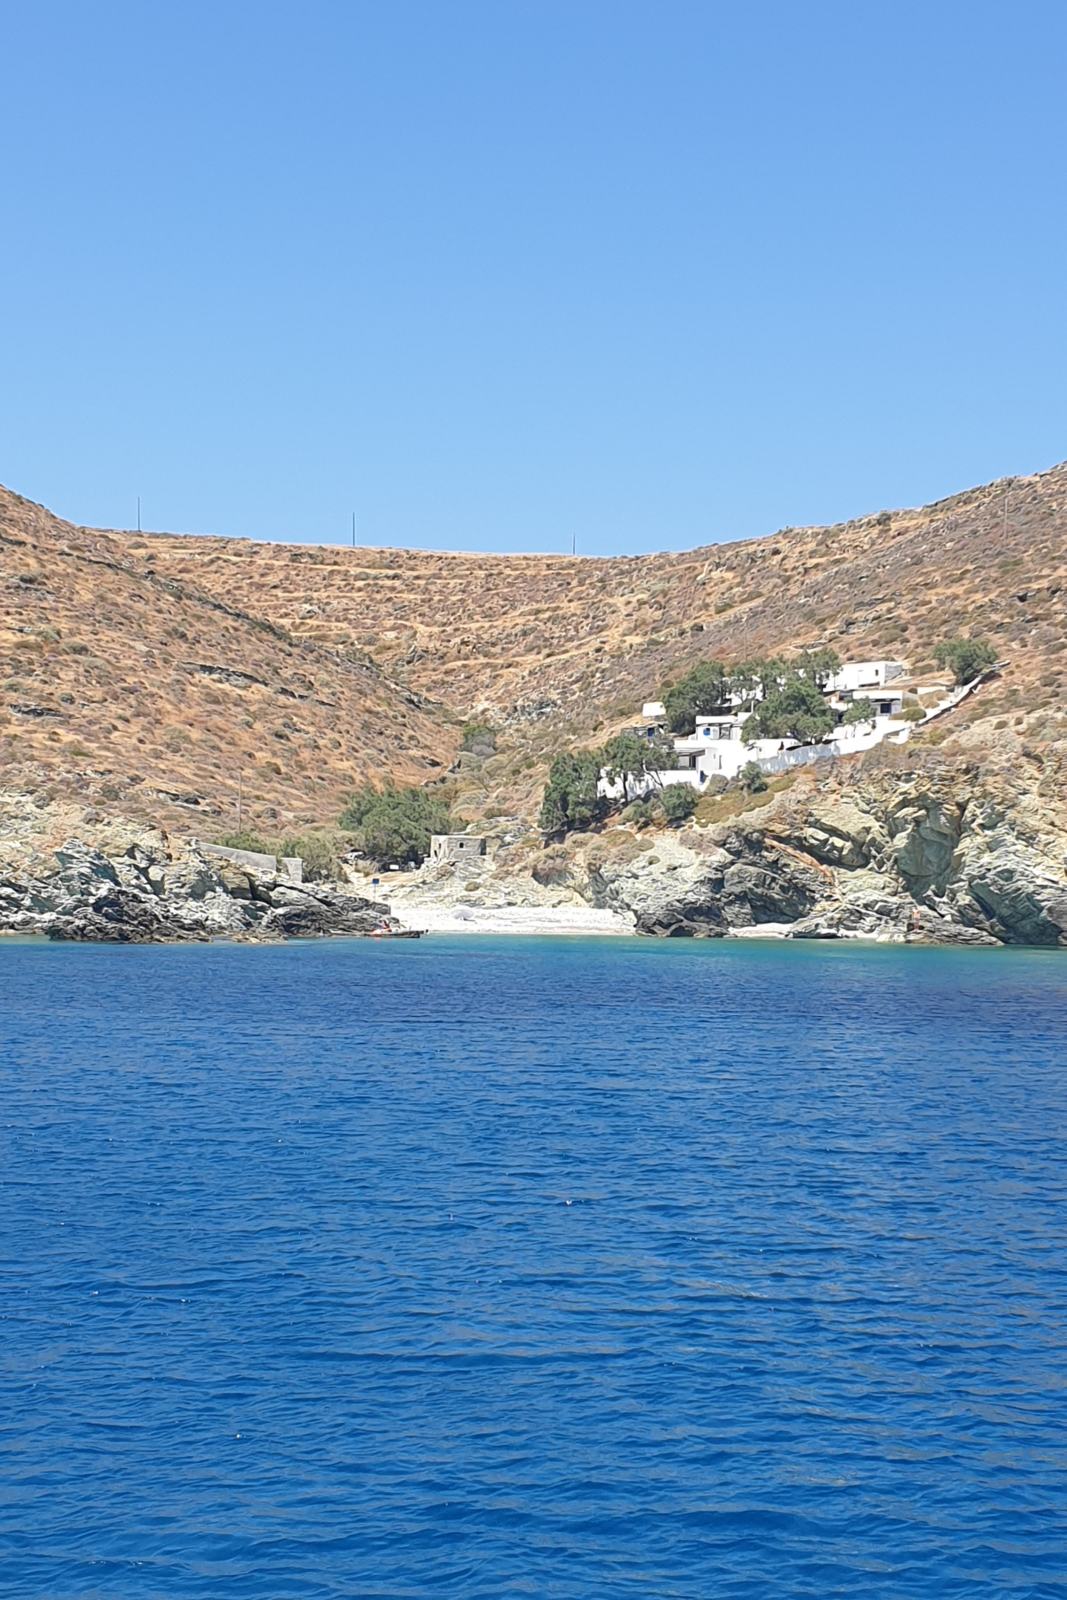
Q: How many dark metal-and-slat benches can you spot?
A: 0